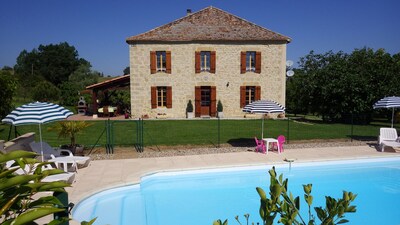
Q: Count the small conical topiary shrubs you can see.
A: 2